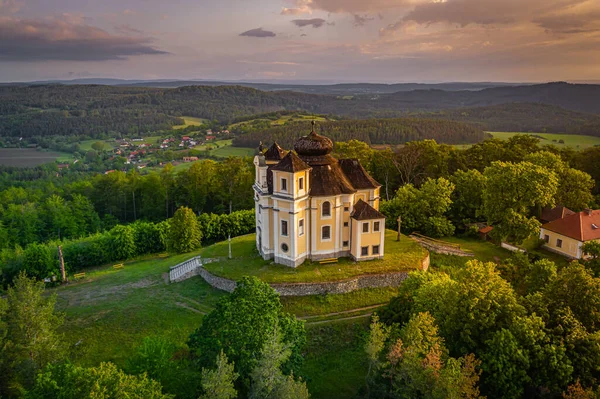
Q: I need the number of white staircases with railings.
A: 1